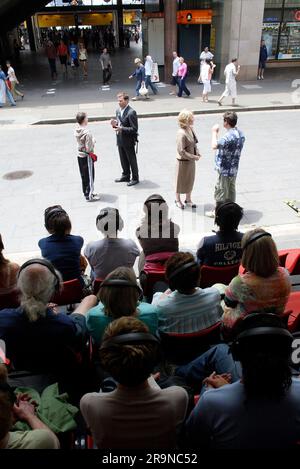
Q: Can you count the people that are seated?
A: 12